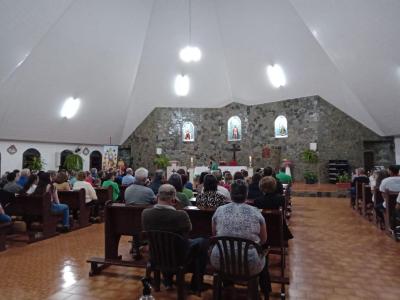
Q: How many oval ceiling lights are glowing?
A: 4